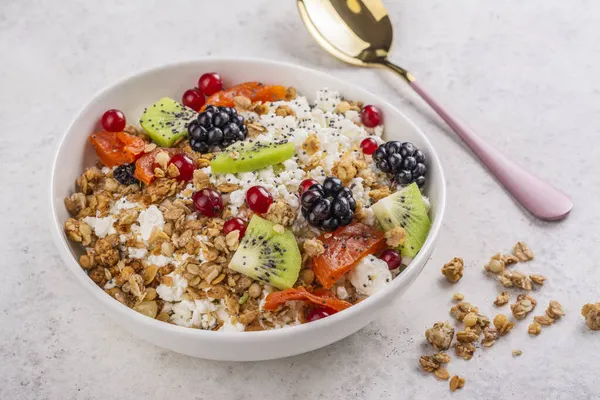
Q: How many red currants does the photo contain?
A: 12